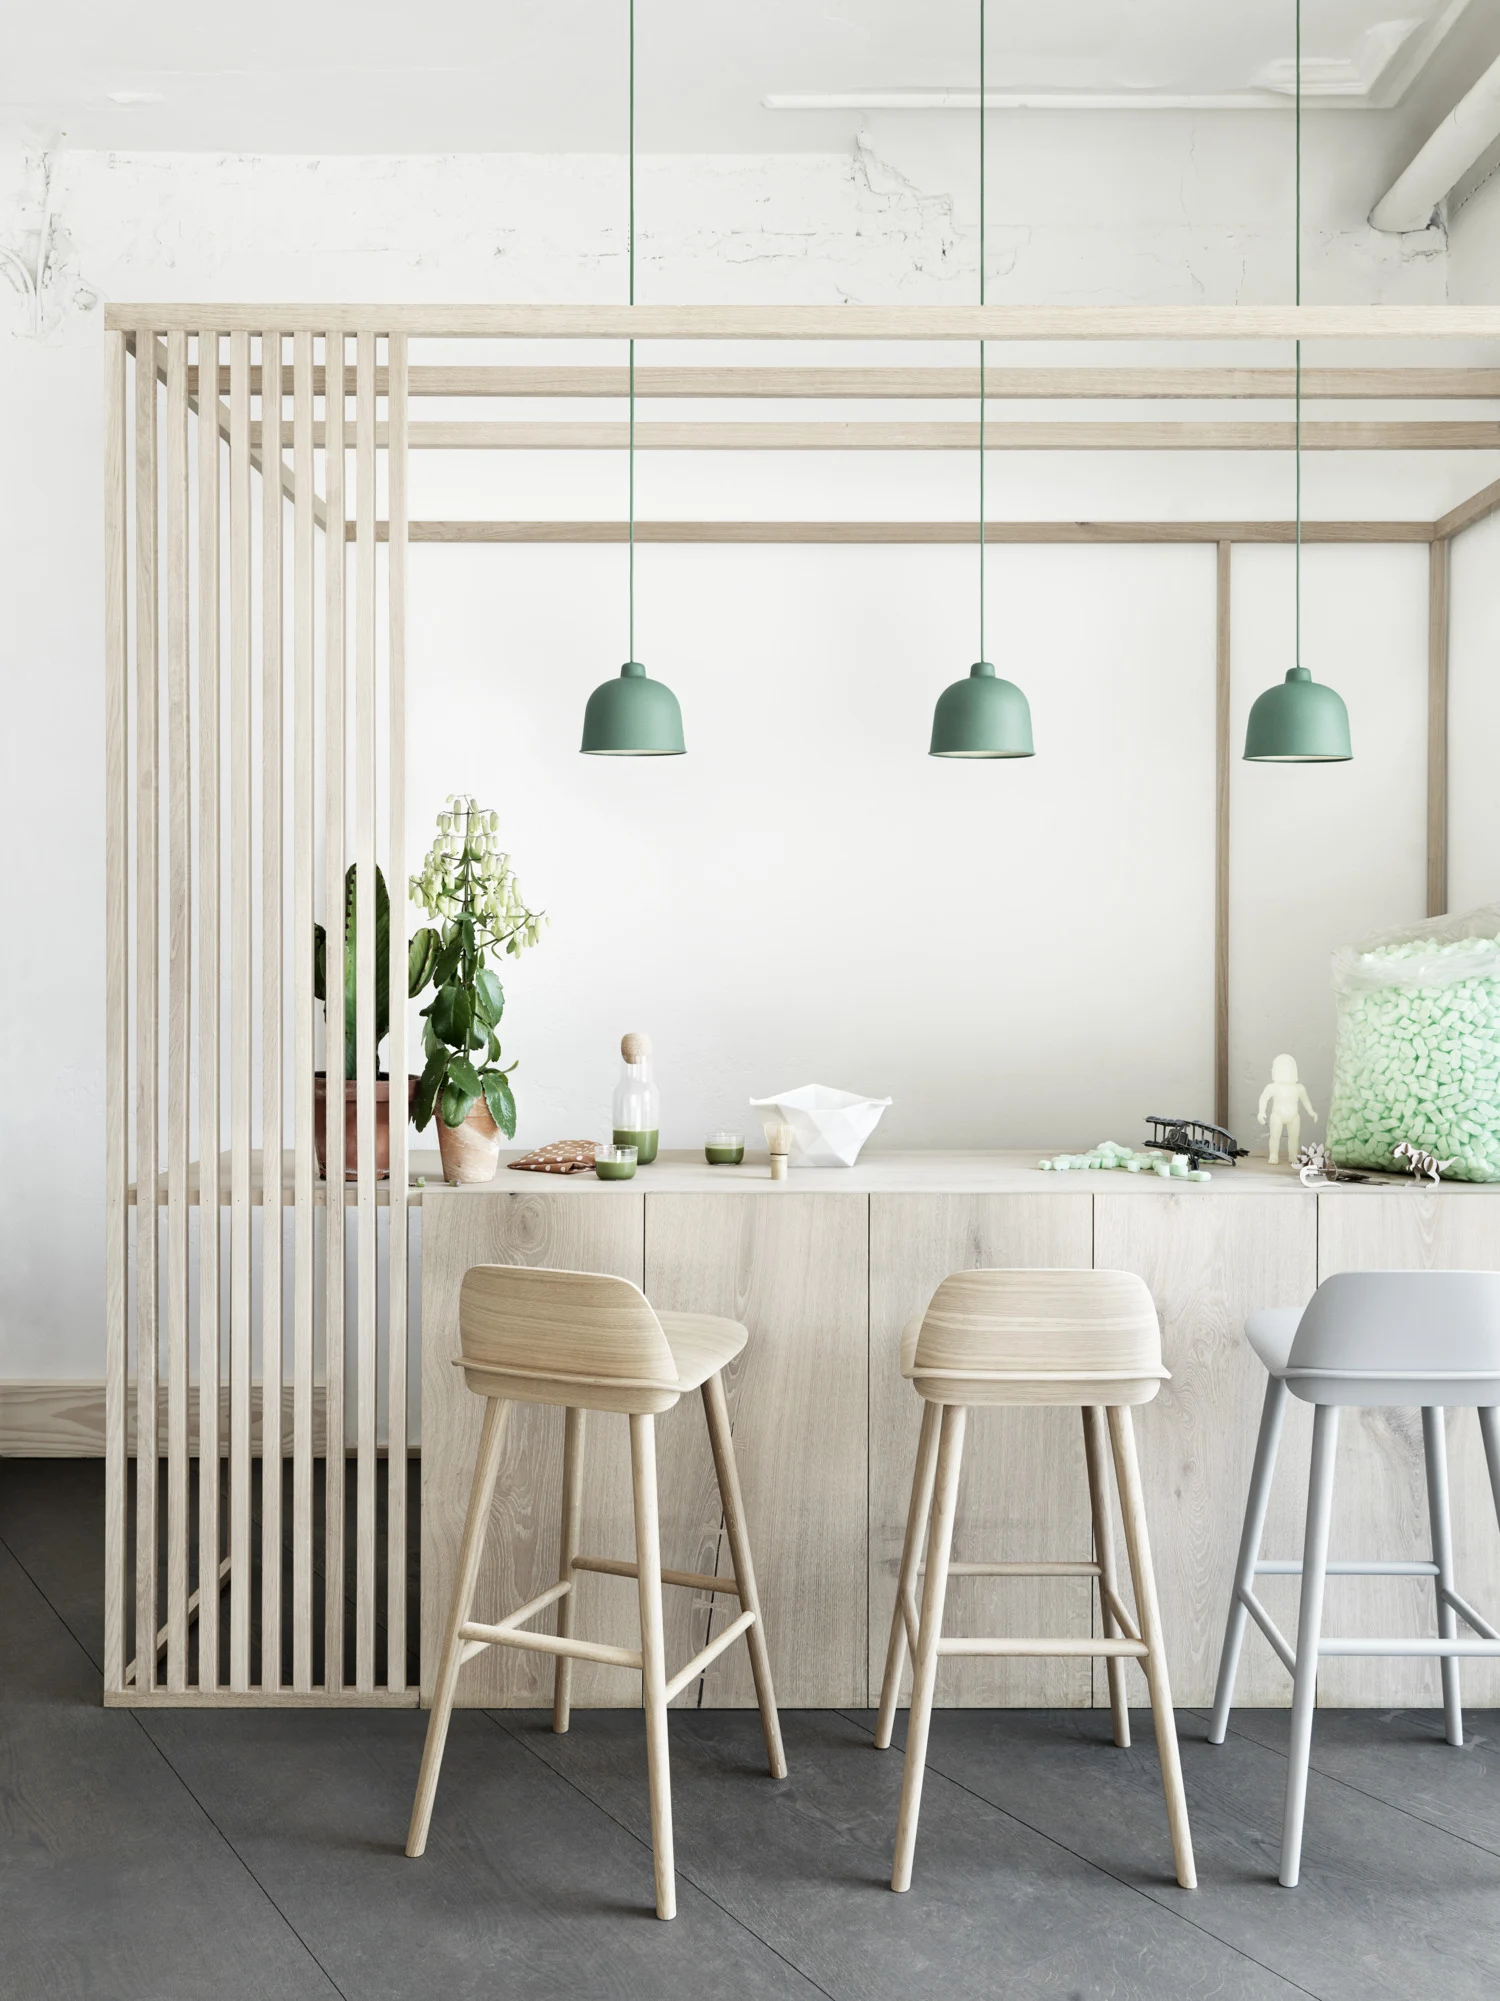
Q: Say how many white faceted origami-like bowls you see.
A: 1